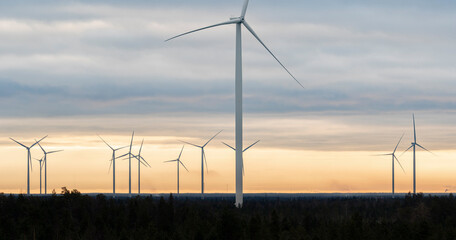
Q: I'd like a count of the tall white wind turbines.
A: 12